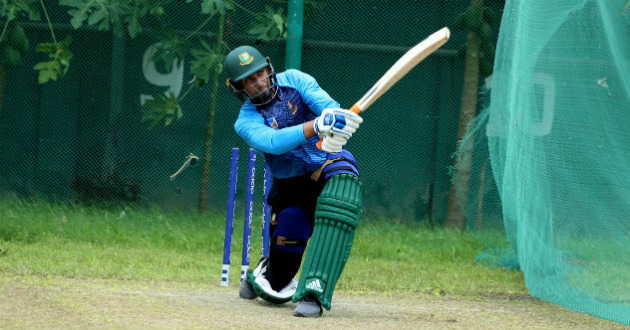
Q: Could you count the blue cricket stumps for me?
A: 3